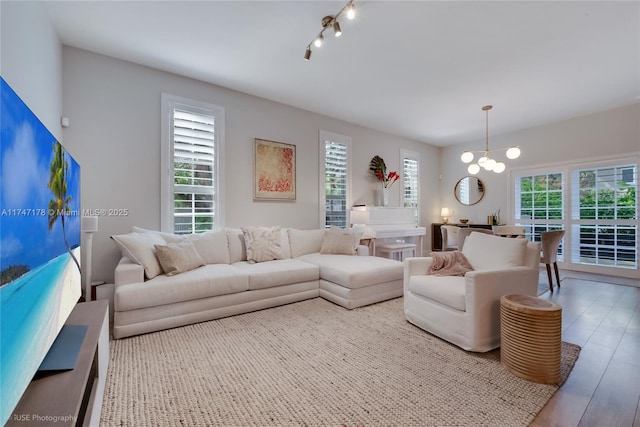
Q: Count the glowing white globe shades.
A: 6